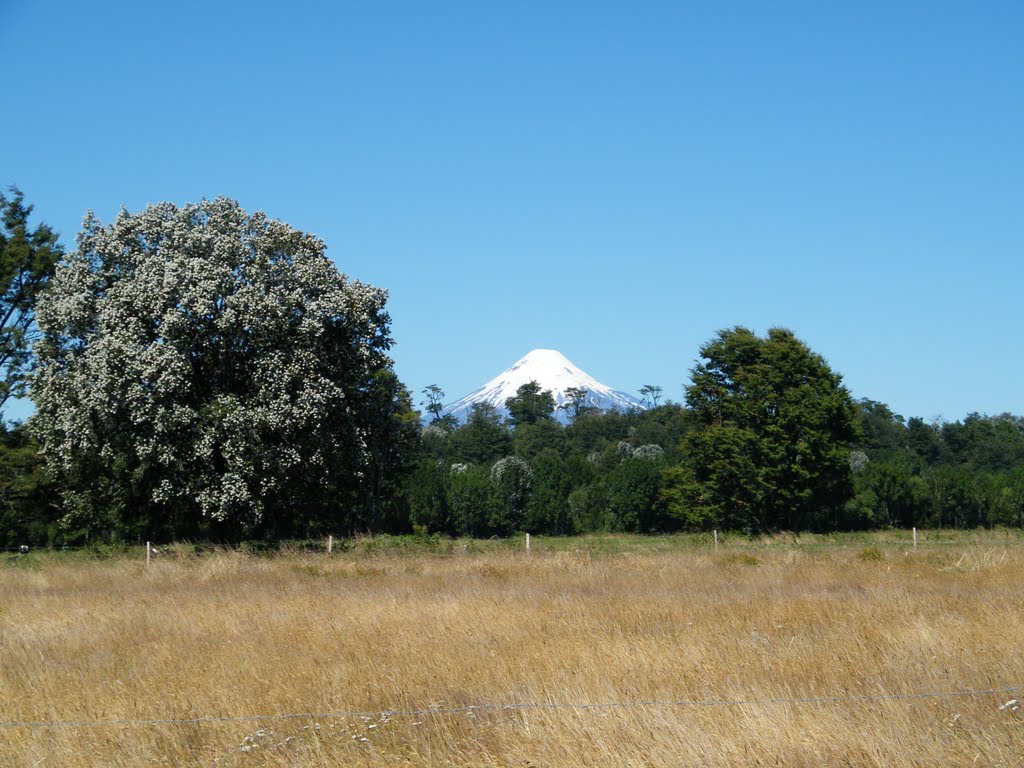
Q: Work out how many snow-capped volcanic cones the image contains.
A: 1